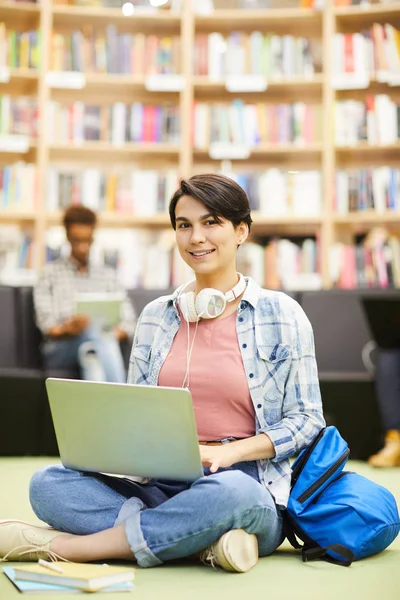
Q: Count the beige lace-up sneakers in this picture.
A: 2